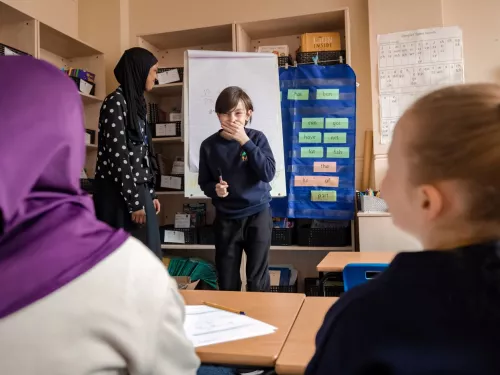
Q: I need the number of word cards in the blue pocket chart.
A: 12